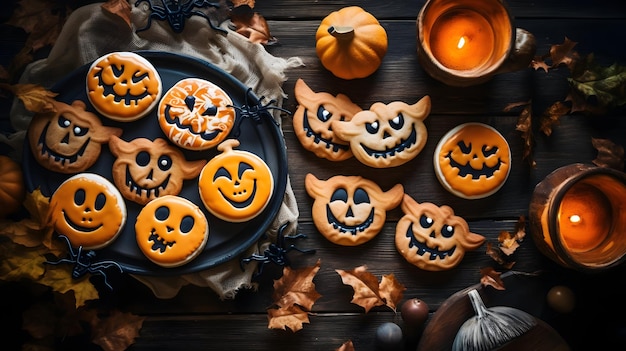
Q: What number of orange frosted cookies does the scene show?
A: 6